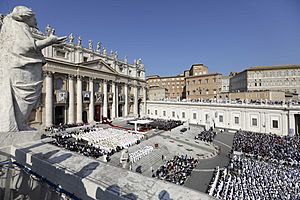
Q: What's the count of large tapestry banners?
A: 5